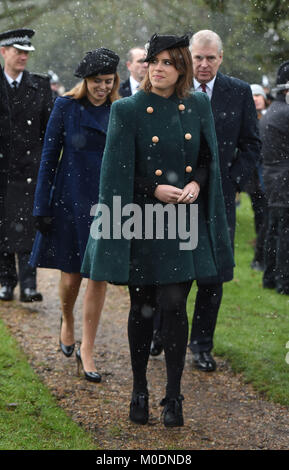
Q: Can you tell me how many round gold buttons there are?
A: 6